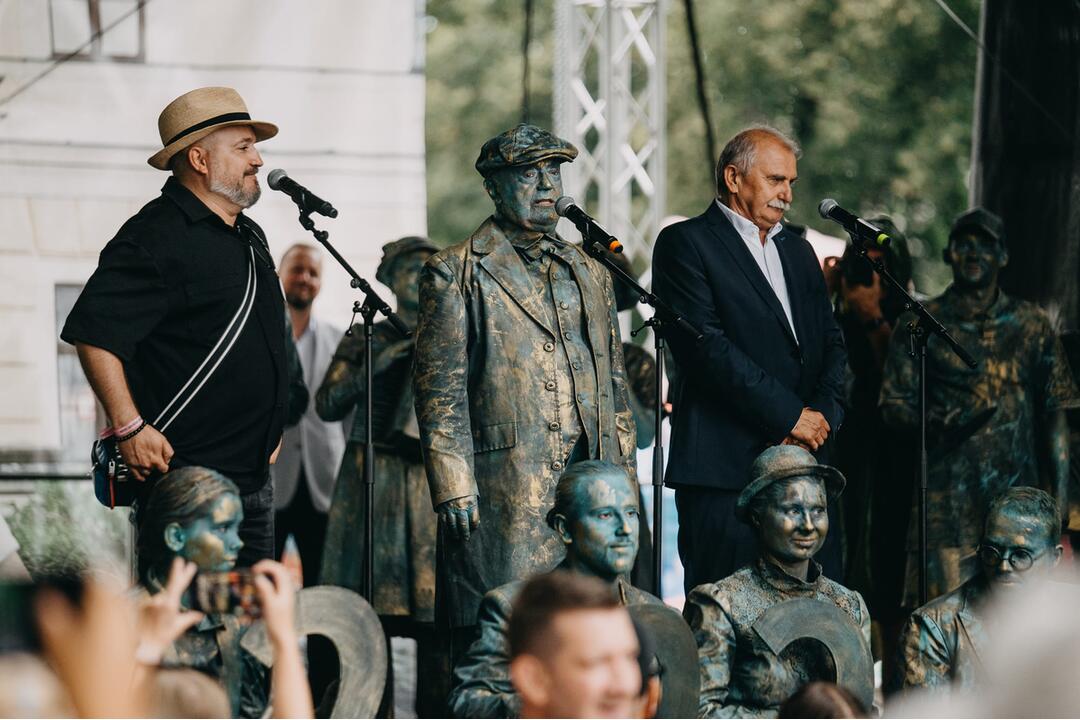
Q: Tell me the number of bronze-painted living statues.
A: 7